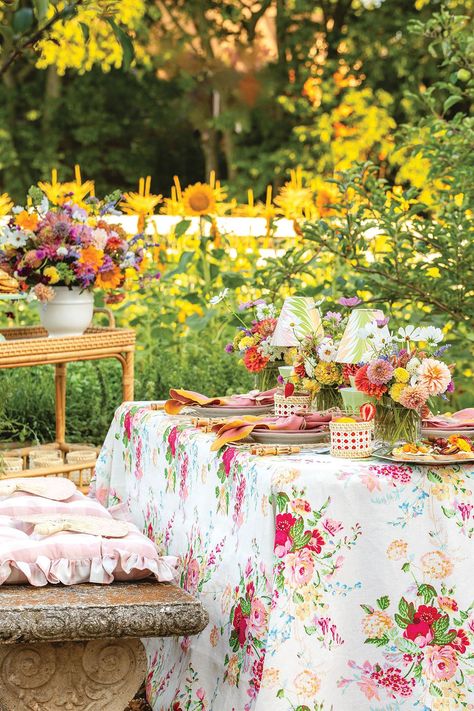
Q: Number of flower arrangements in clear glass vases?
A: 3